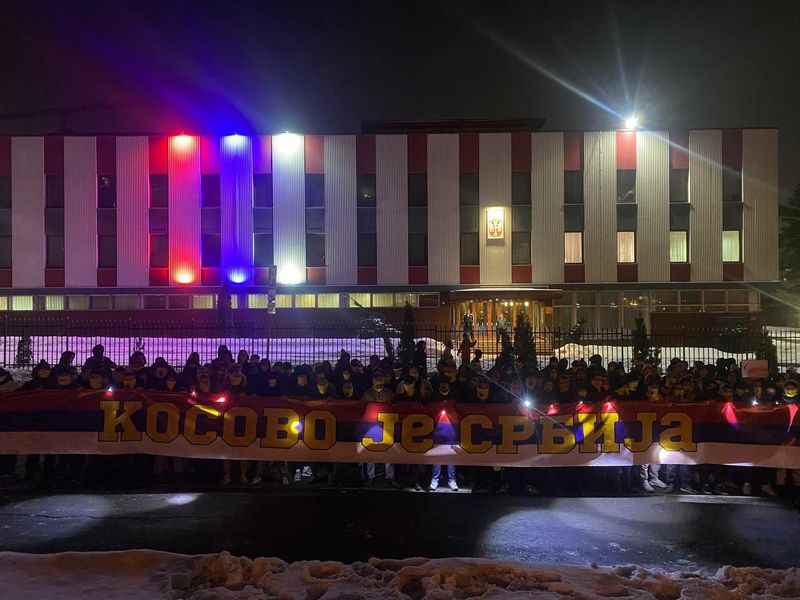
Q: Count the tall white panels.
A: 15